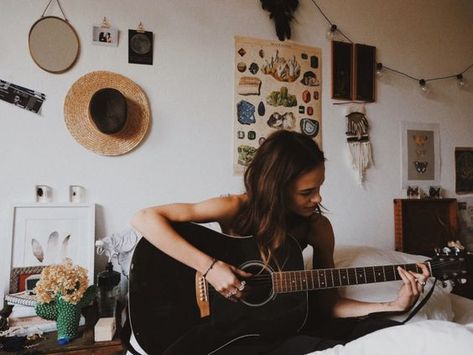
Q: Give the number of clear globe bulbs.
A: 4